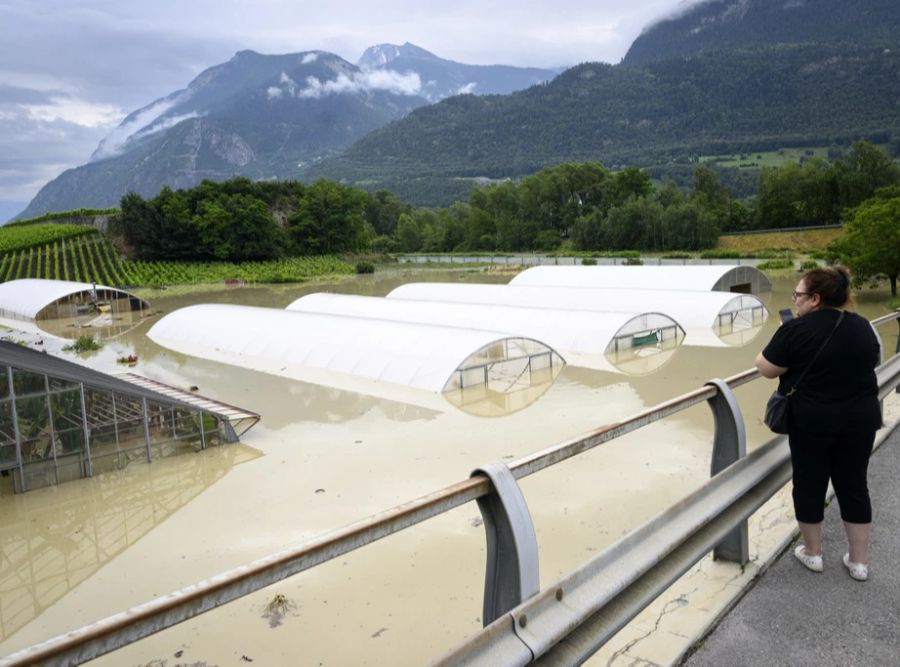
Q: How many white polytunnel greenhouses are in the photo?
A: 5